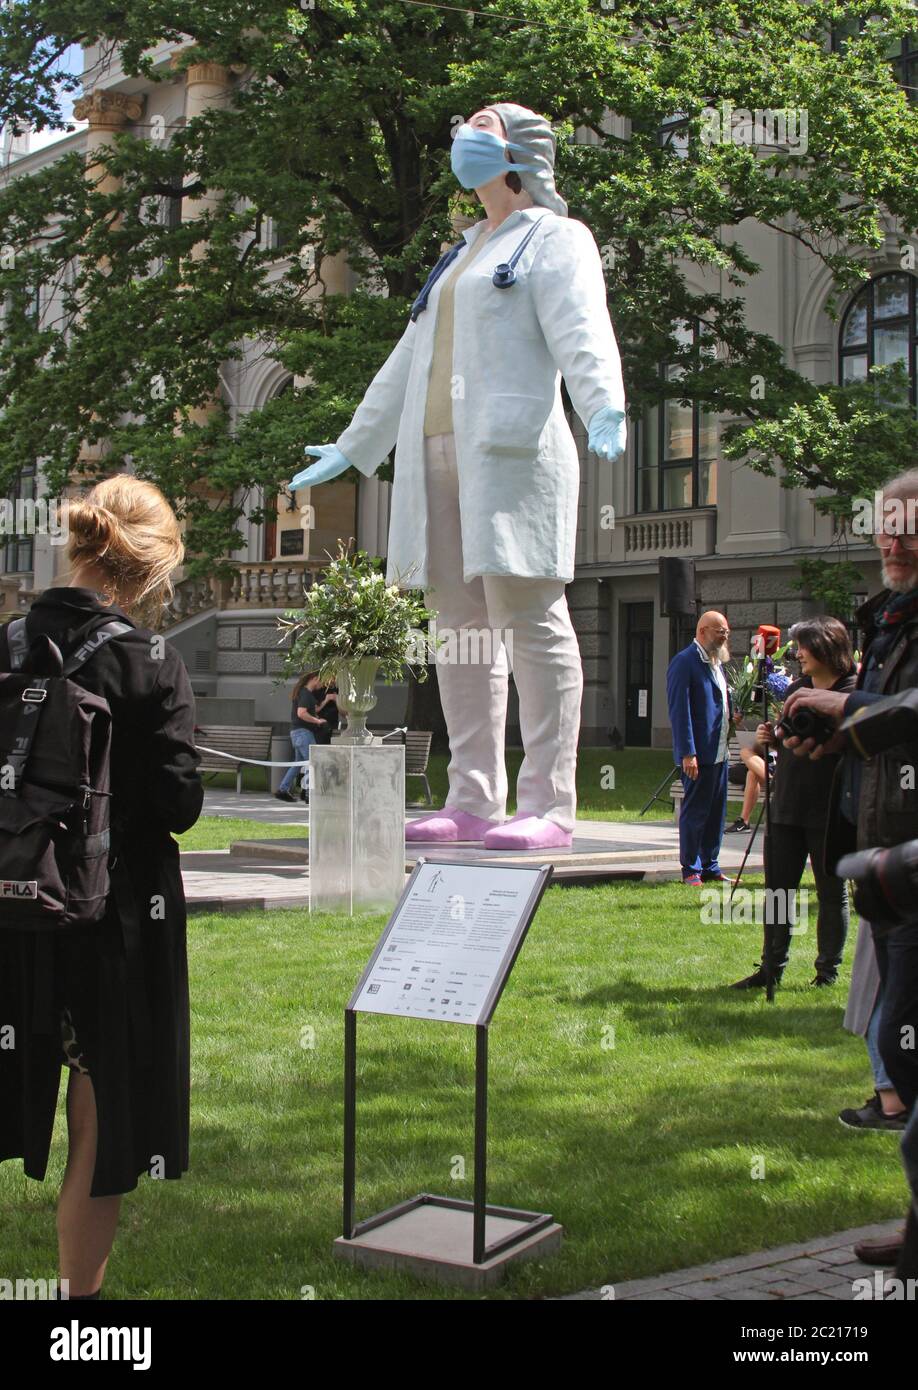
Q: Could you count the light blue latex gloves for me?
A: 2